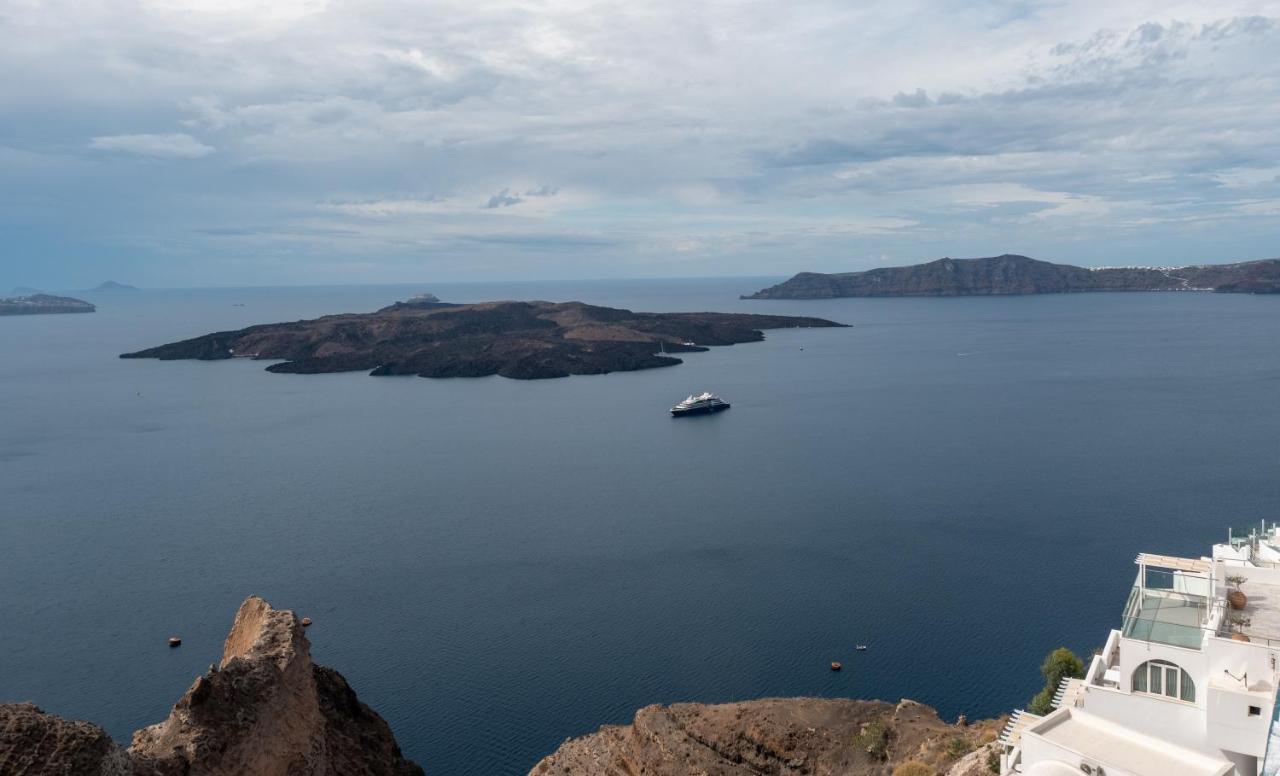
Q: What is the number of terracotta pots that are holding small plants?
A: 2